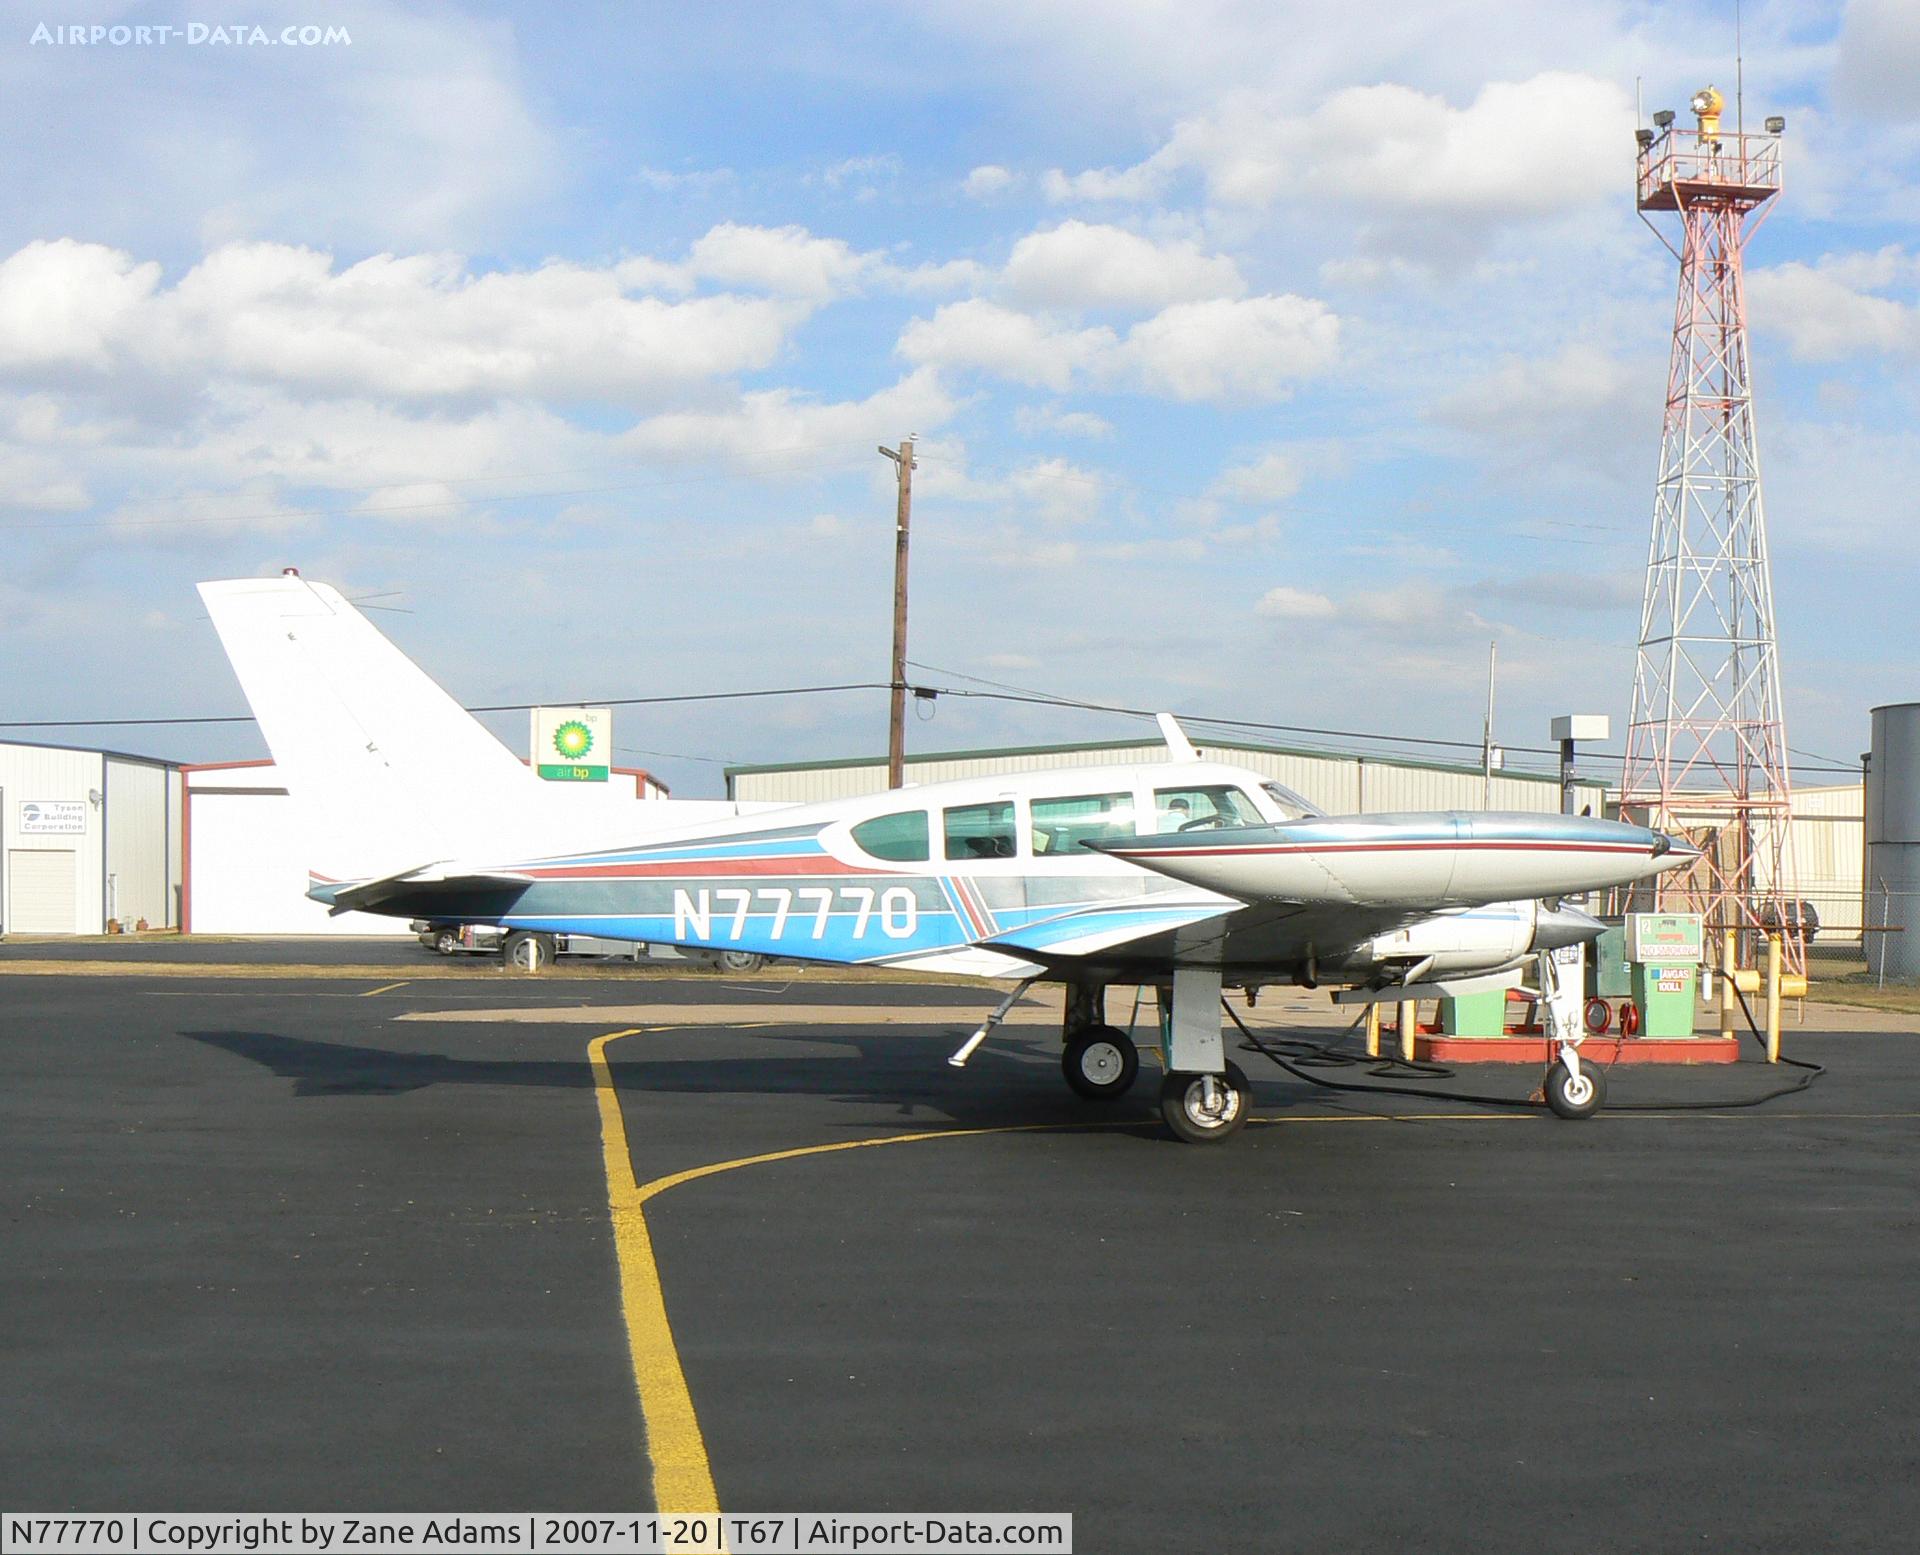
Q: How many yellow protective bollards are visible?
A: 4